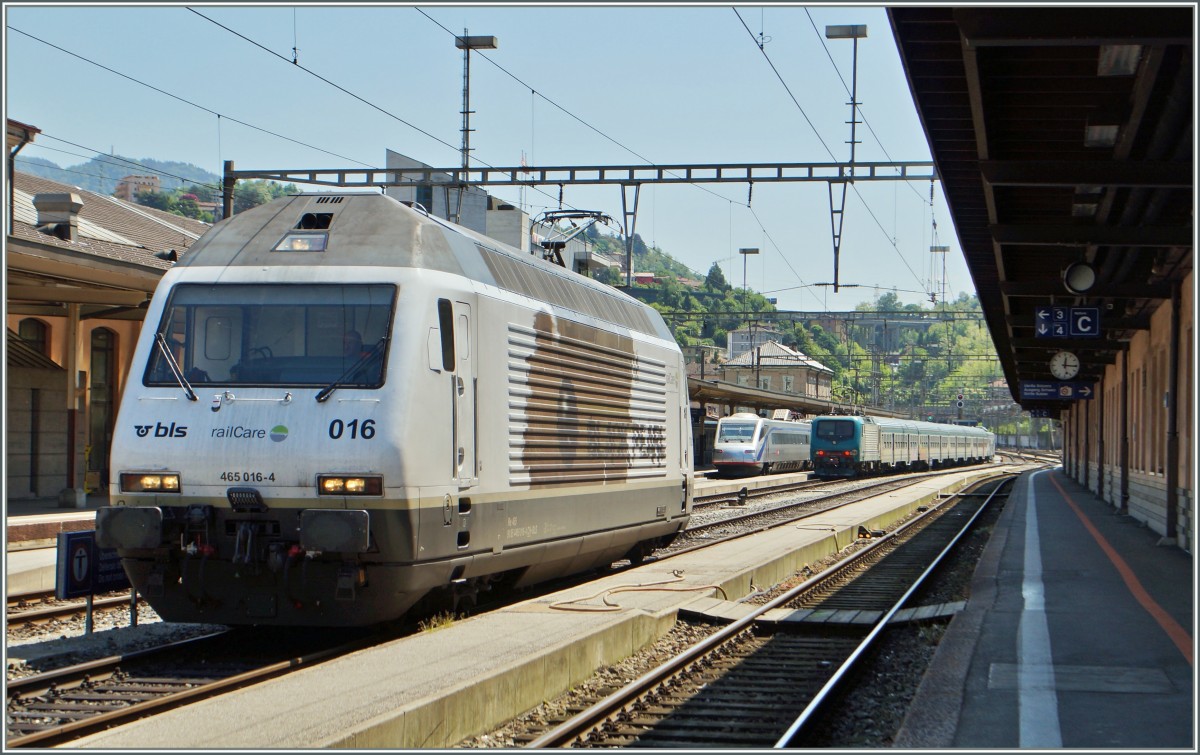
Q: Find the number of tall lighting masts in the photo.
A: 4